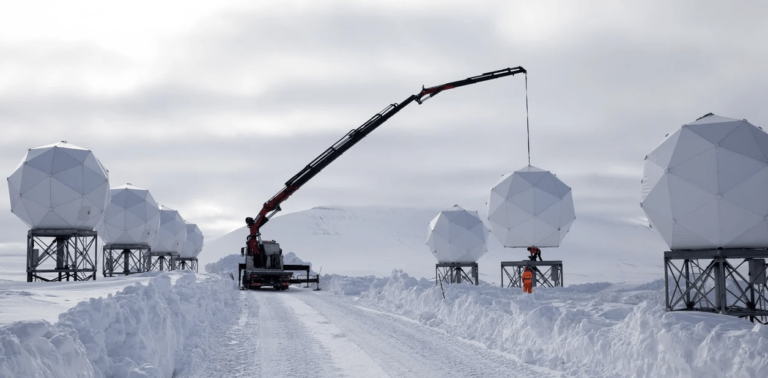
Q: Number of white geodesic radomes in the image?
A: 7